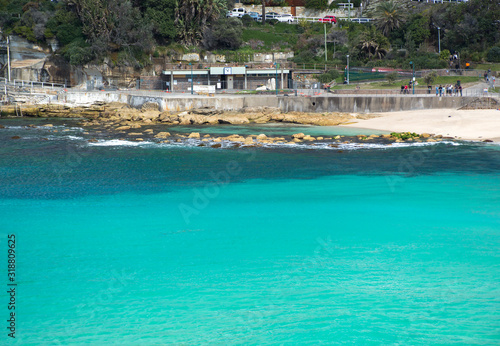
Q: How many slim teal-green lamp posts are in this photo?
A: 3